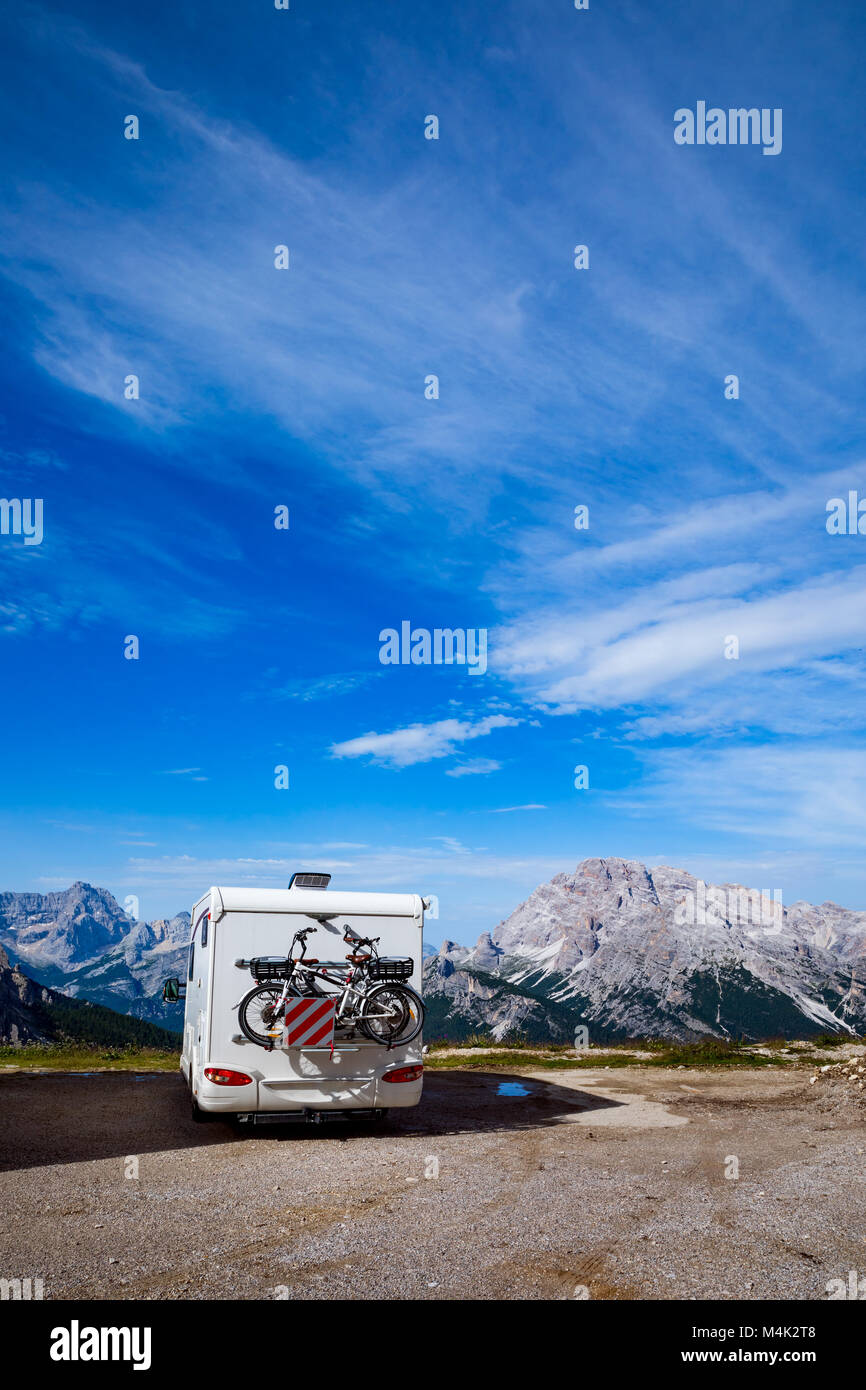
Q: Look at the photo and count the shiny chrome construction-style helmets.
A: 0